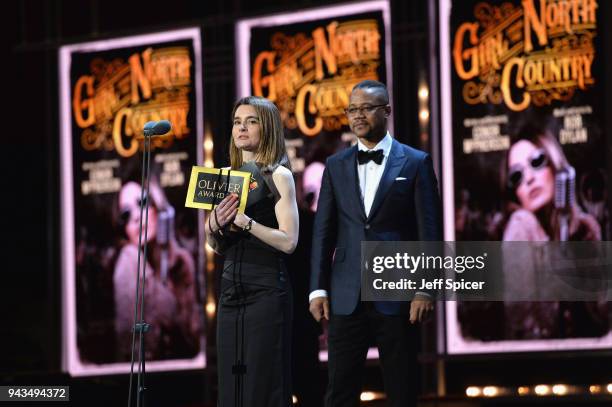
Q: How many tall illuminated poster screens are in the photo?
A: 3